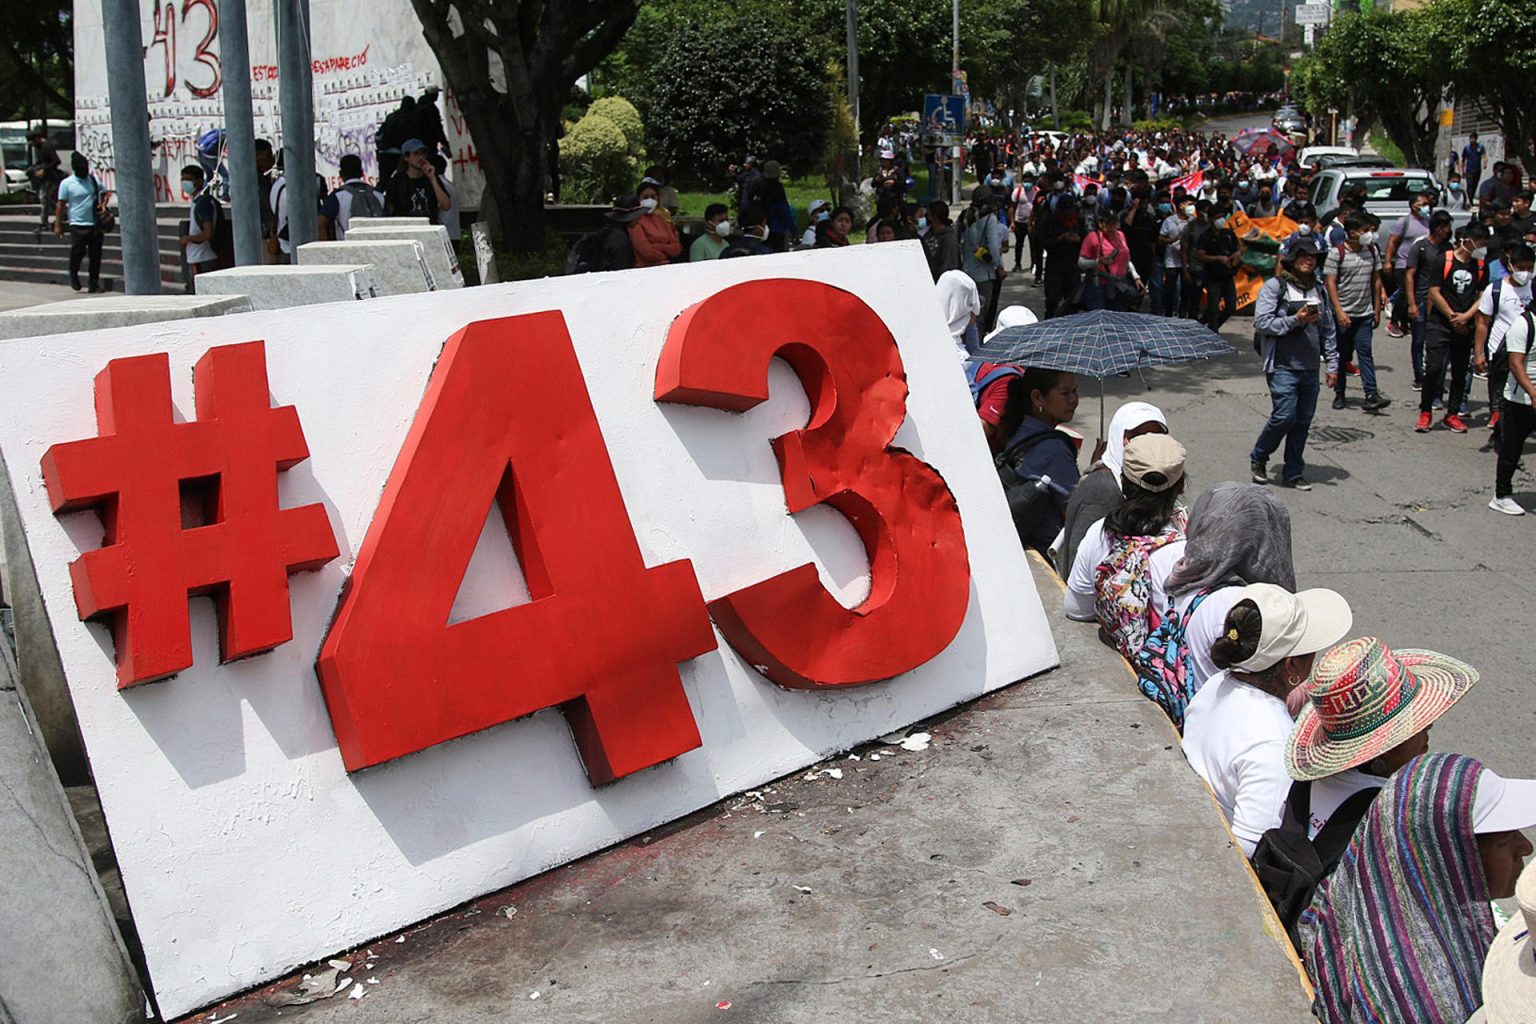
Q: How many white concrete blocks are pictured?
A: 5